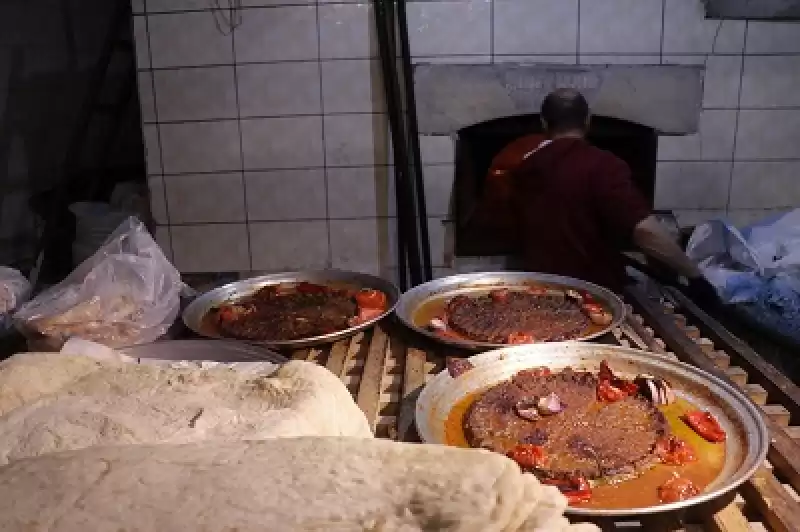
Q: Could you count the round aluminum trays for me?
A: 3